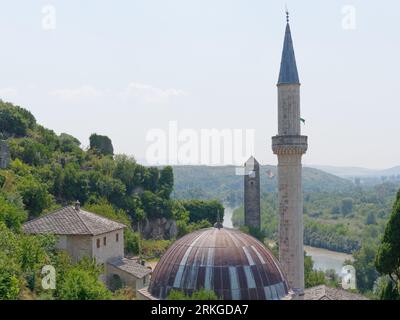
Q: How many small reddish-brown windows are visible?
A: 3